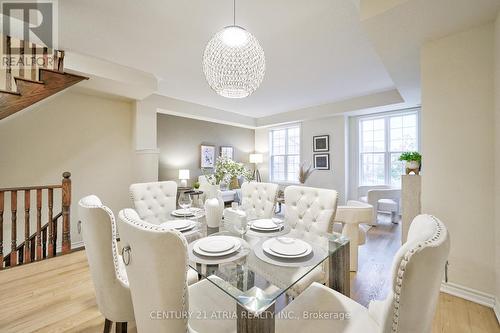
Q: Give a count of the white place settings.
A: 5